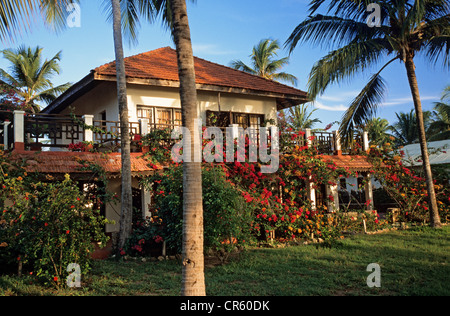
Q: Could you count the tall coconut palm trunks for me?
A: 3